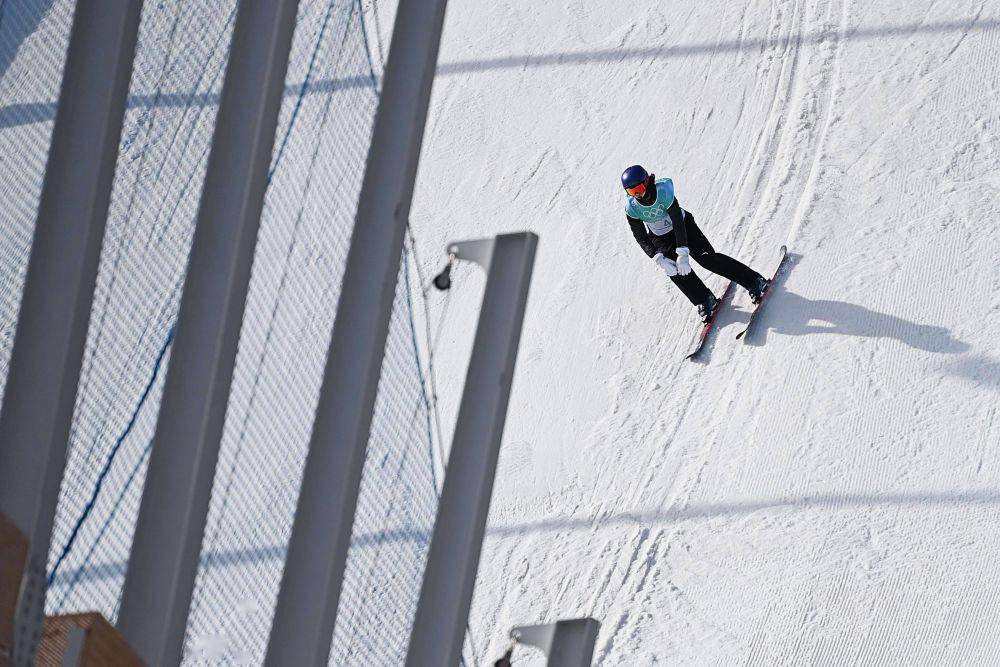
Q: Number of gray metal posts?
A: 5